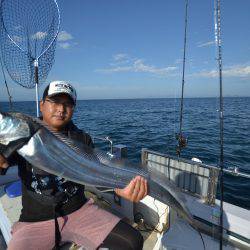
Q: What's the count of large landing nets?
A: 1